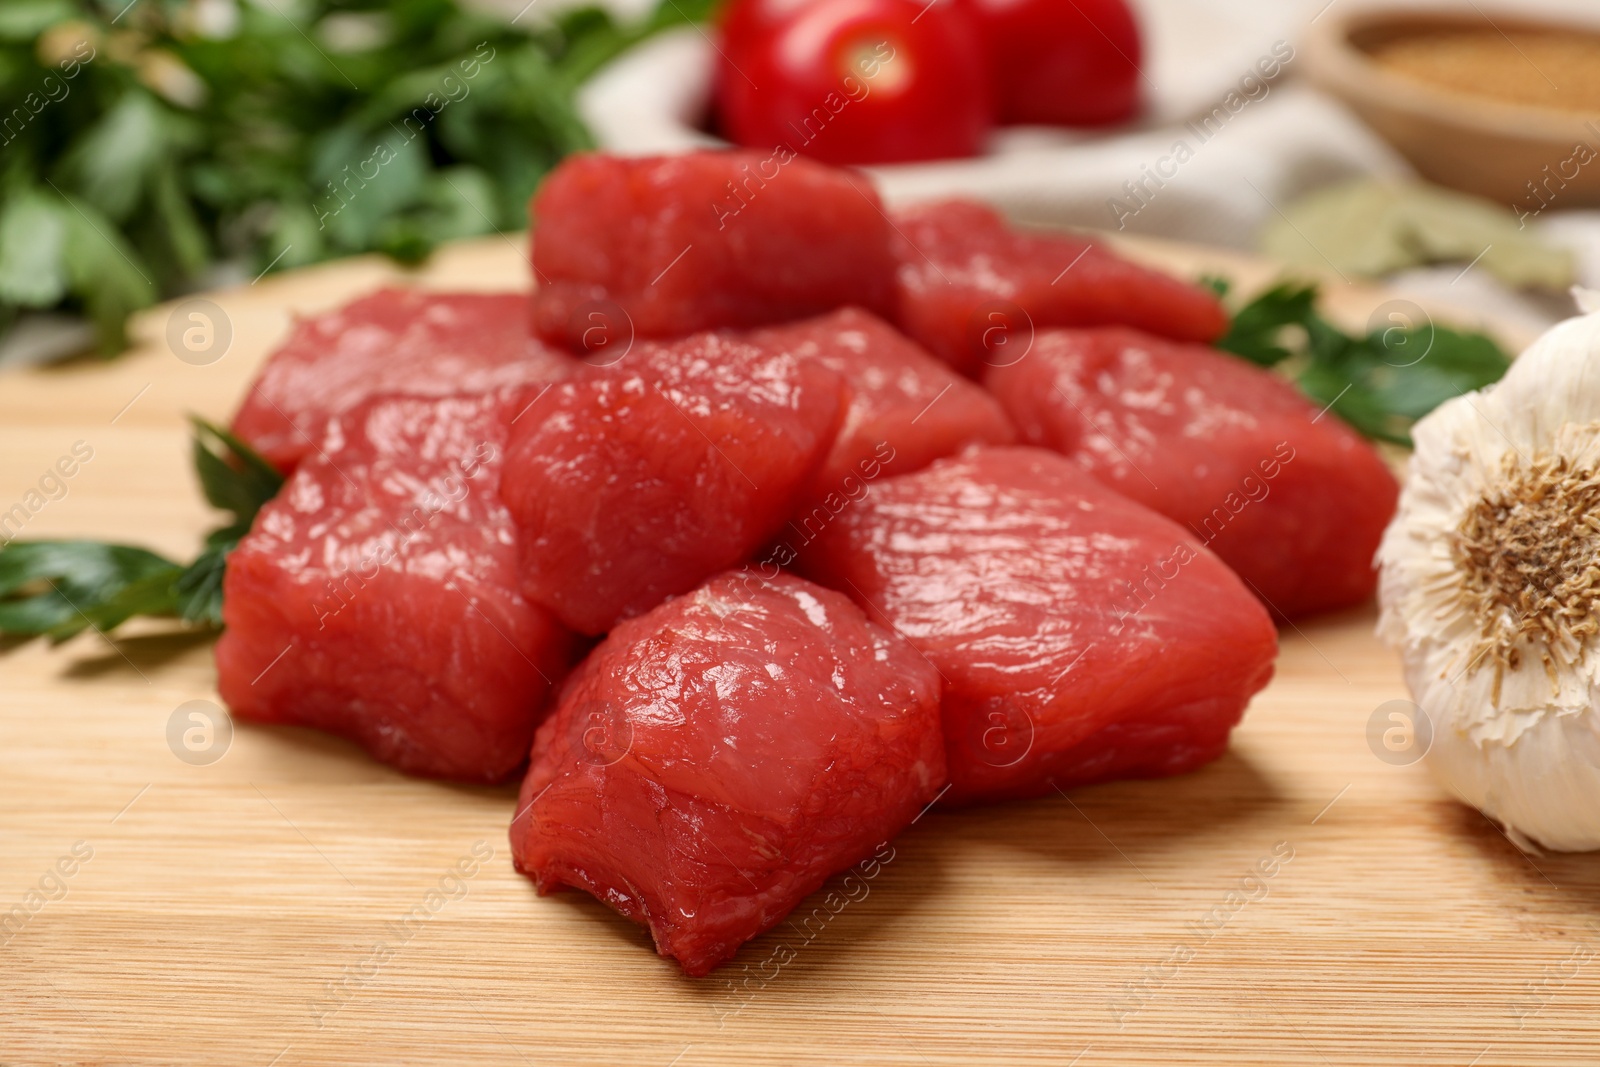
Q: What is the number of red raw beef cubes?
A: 9